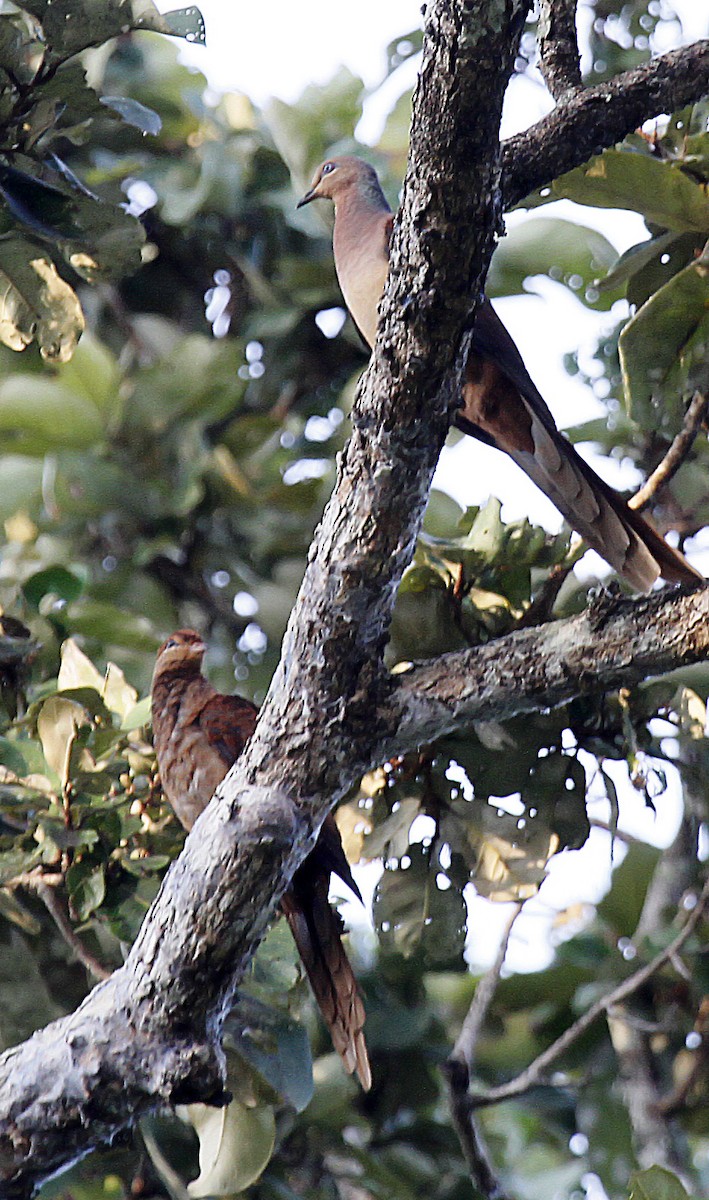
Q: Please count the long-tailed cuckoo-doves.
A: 2